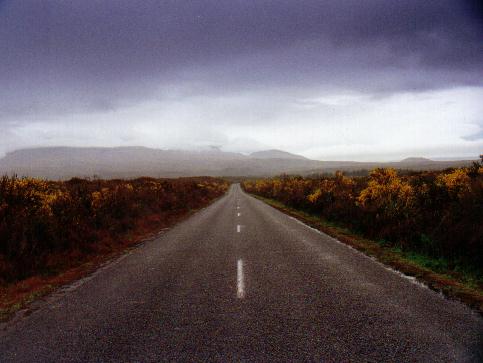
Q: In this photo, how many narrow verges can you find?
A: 2